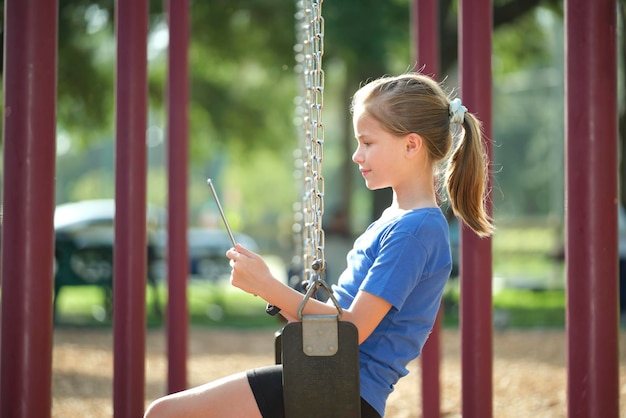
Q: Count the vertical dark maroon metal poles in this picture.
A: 6